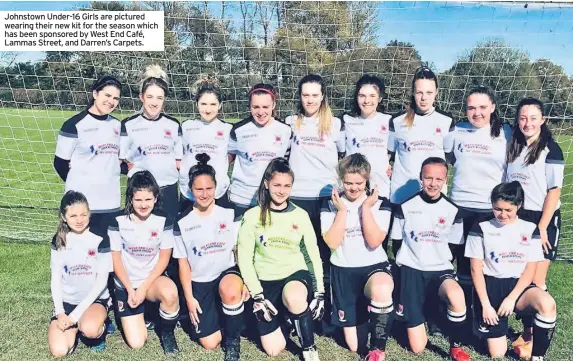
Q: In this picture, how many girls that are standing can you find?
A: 9